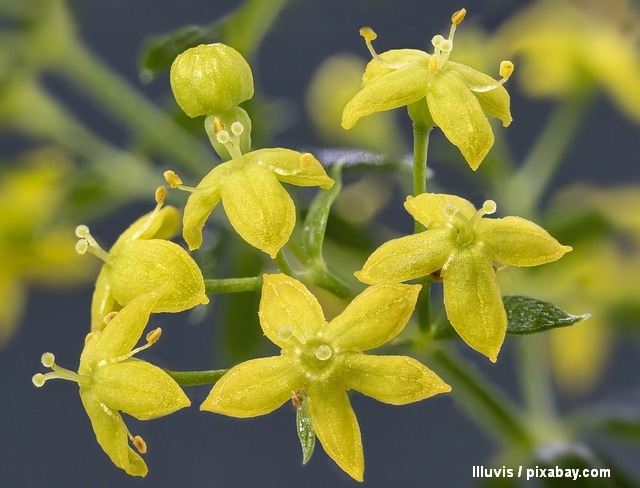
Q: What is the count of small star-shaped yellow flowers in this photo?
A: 6